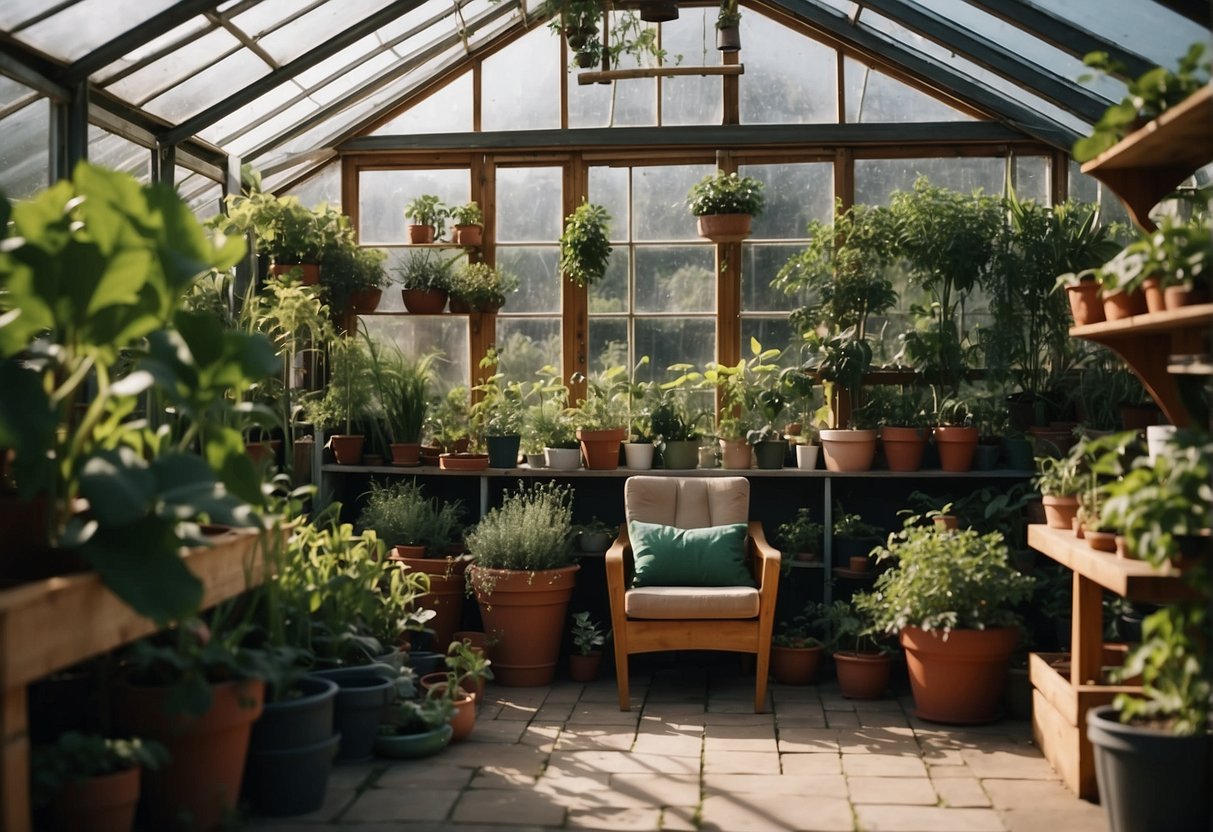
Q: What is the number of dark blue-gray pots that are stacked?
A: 2